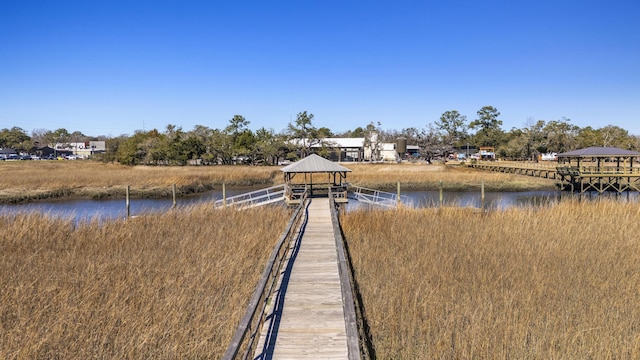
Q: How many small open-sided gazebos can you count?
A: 2